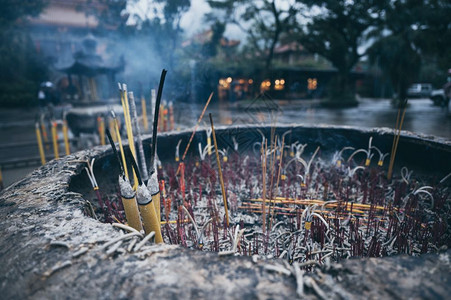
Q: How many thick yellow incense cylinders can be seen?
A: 3